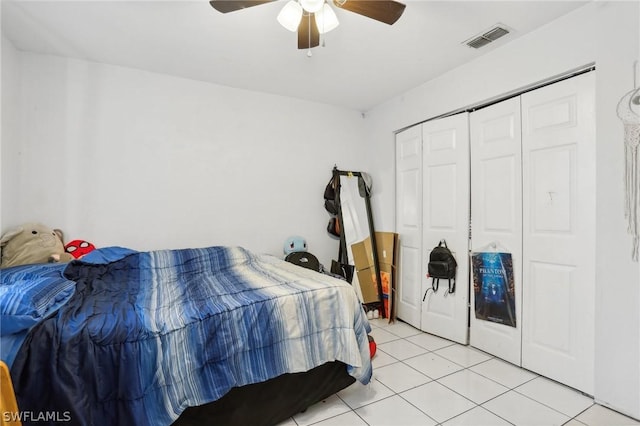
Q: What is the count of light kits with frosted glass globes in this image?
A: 1